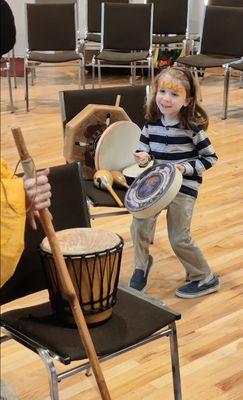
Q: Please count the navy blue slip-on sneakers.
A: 2